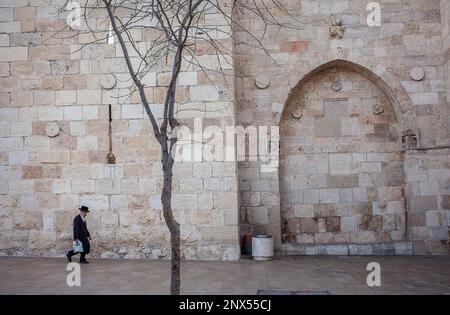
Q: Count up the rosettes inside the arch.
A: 3